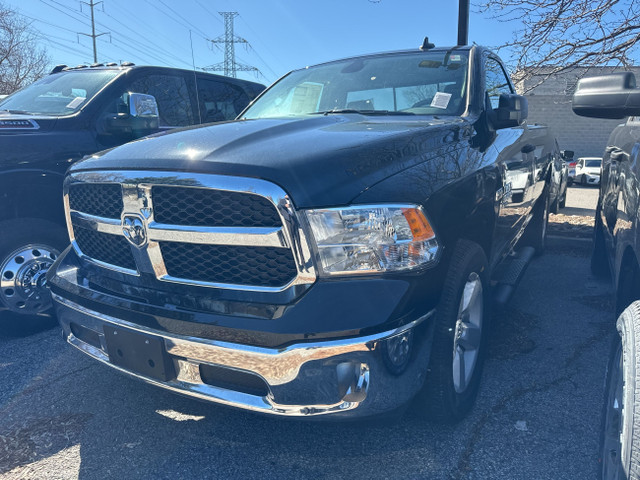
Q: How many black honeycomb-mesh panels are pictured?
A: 4